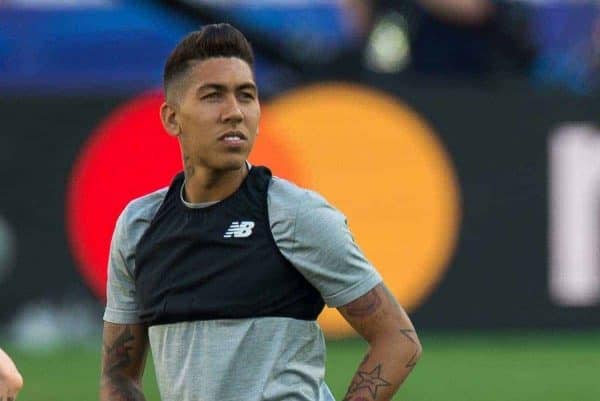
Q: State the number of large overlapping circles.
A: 2